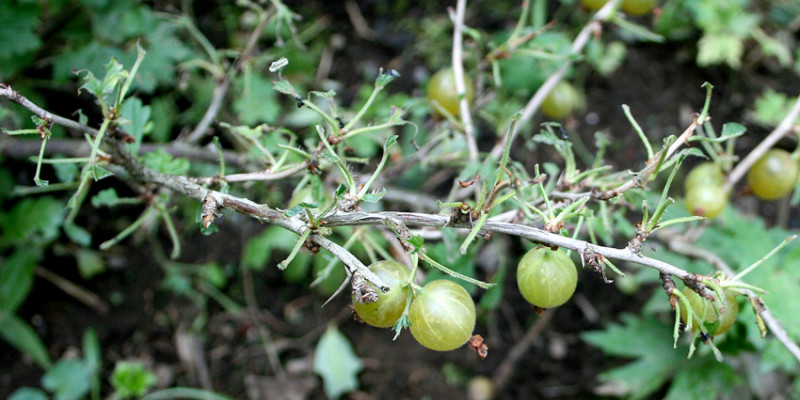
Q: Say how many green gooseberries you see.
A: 11